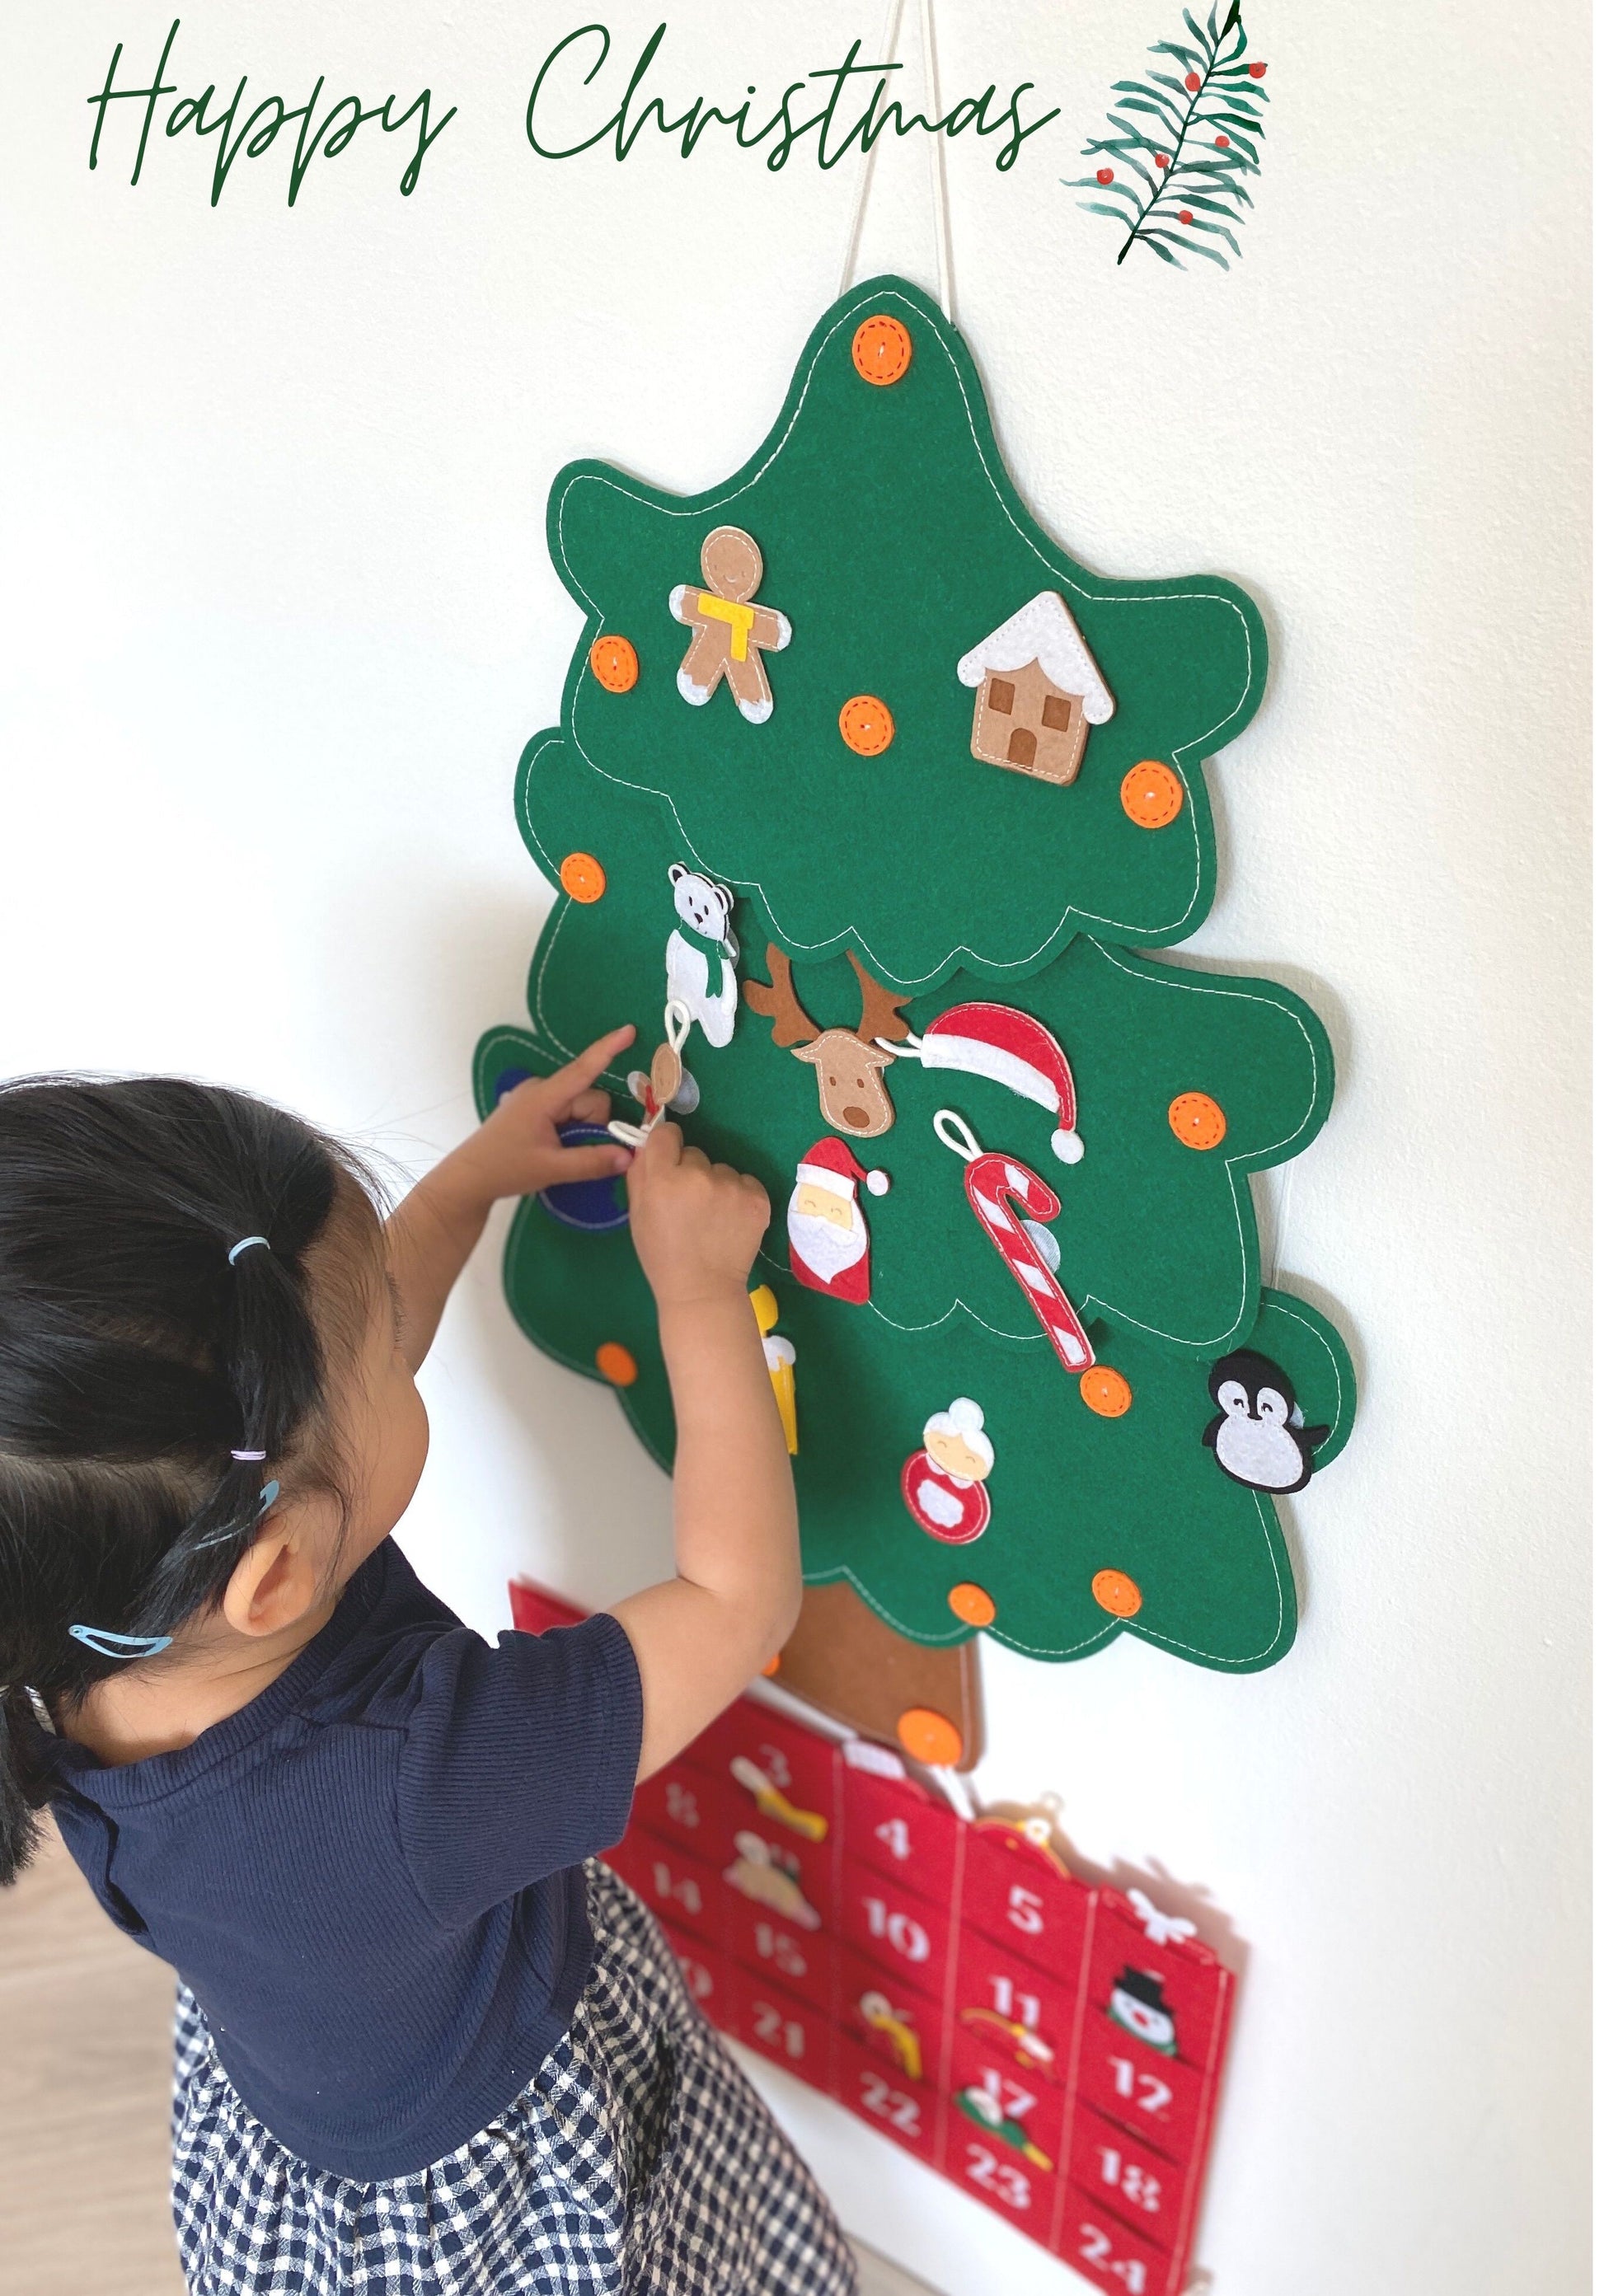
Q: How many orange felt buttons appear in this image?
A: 12